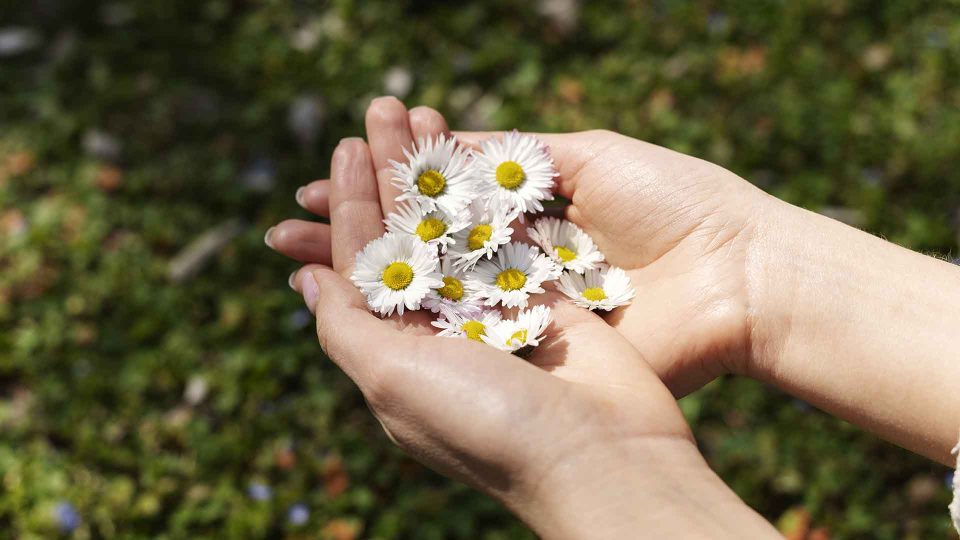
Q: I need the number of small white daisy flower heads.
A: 11